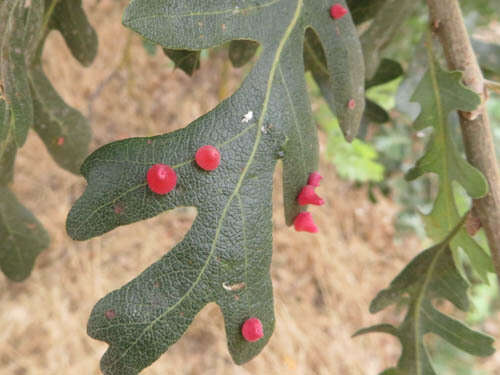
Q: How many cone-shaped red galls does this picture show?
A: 7